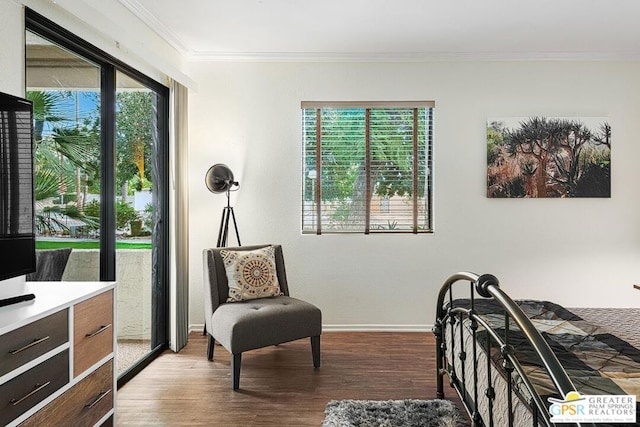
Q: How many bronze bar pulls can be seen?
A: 4